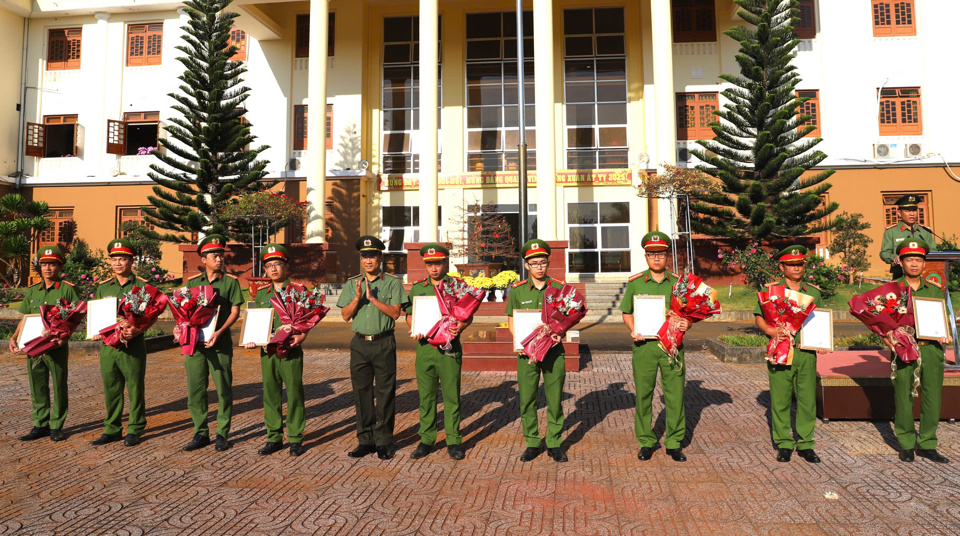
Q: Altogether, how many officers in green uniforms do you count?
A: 11